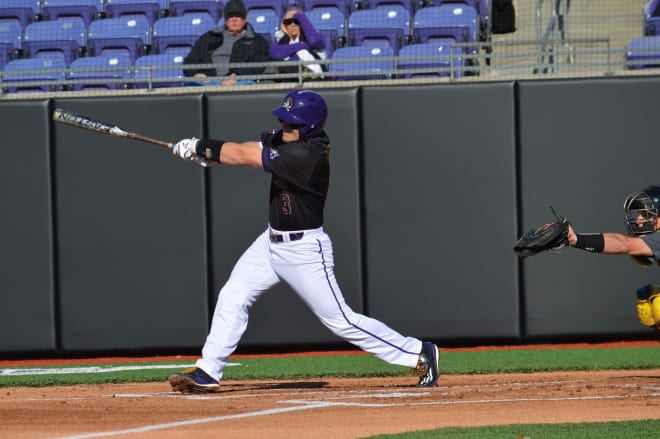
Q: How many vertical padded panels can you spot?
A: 5